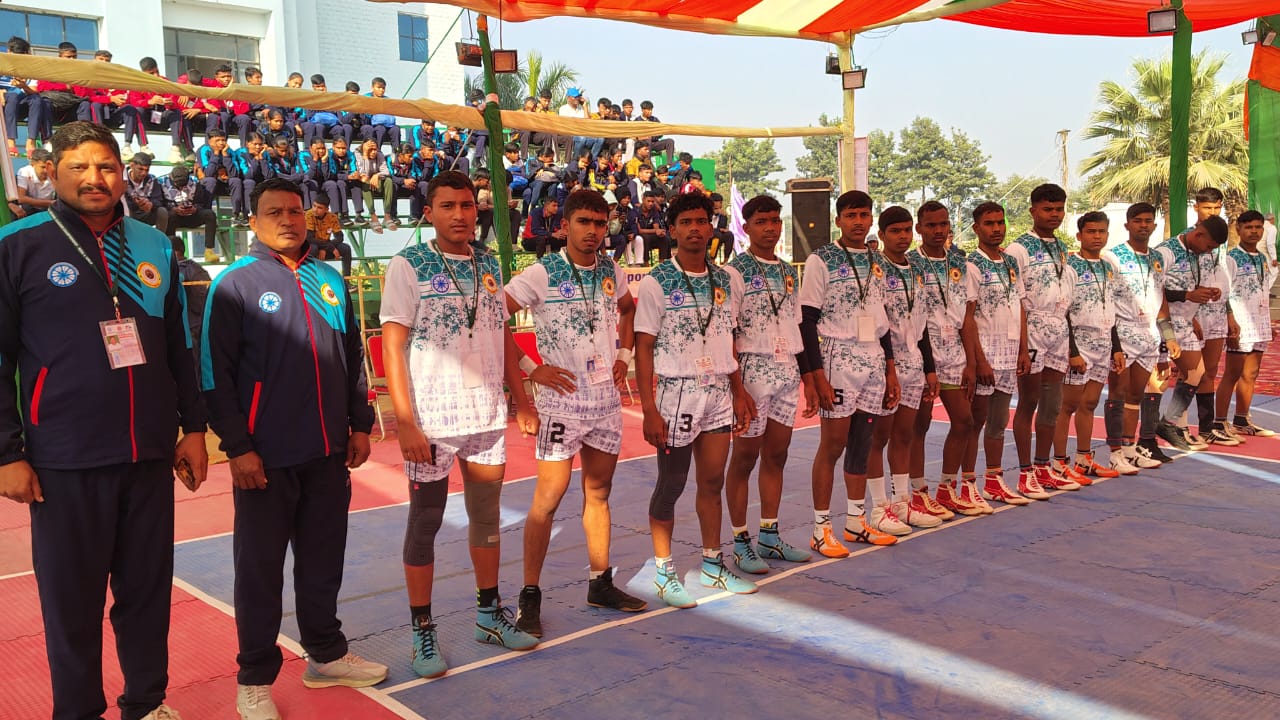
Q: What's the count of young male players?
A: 14